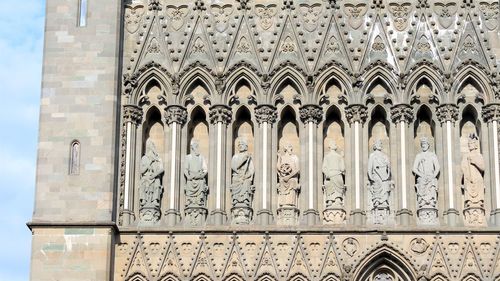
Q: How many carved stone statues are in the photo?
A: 8